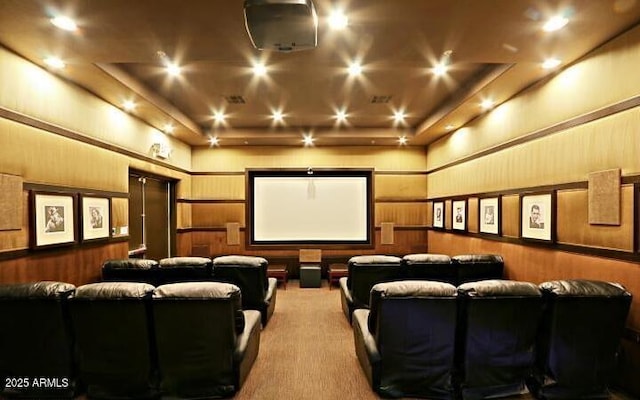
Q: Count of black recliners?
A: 12